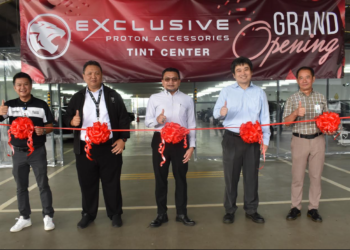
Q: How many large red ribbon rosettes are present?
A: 5